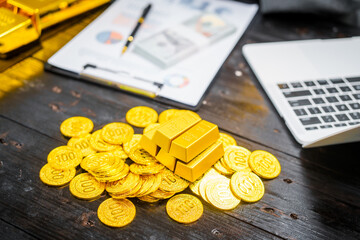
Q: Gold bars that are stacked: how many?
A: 5